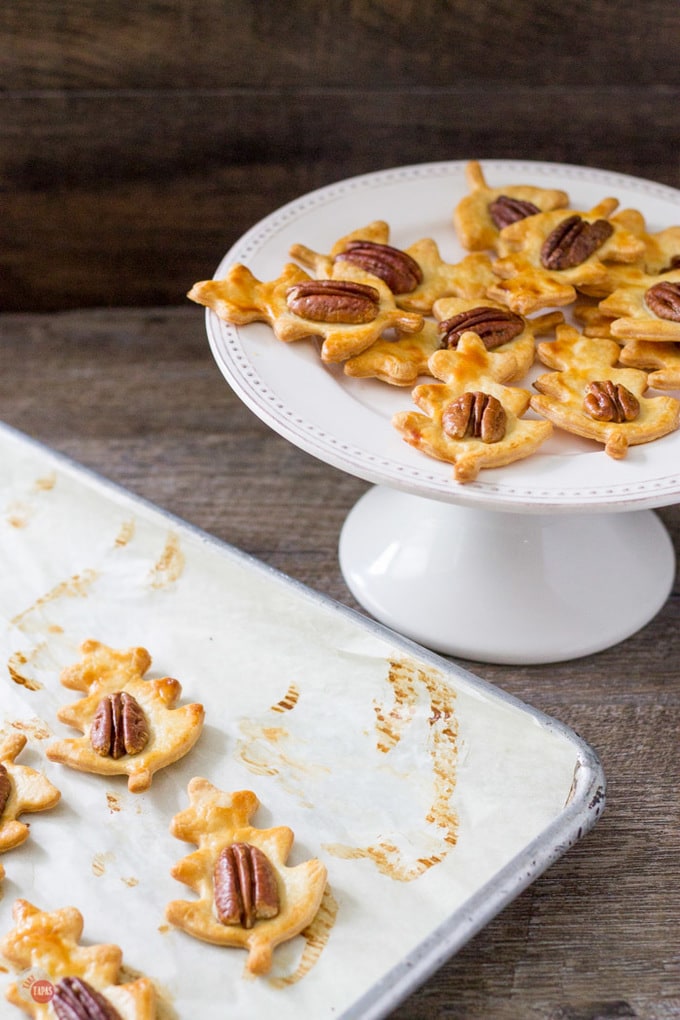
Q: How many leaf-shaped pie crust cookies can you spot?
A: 14